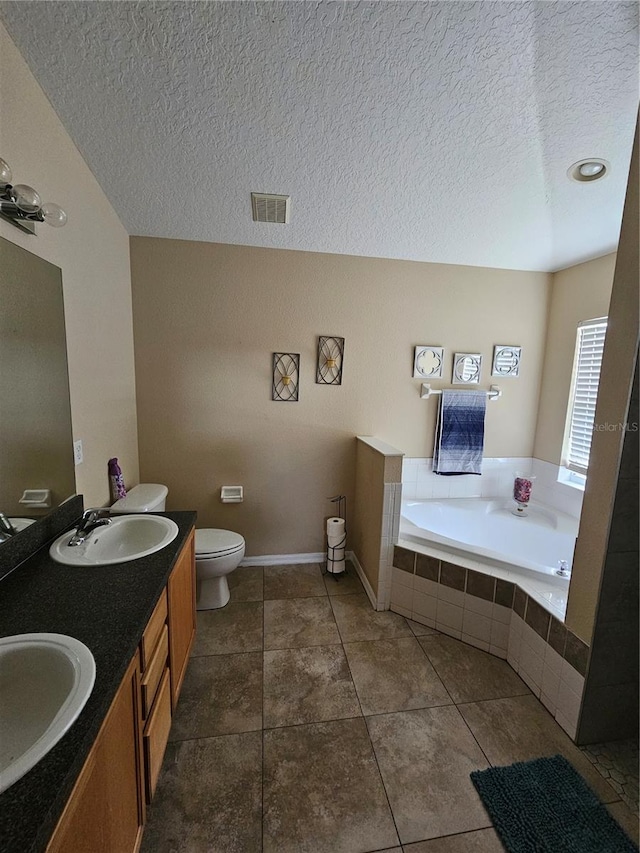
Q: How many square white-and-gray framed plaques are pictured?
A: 3